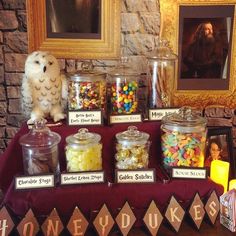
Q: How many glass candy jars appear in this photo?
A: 7